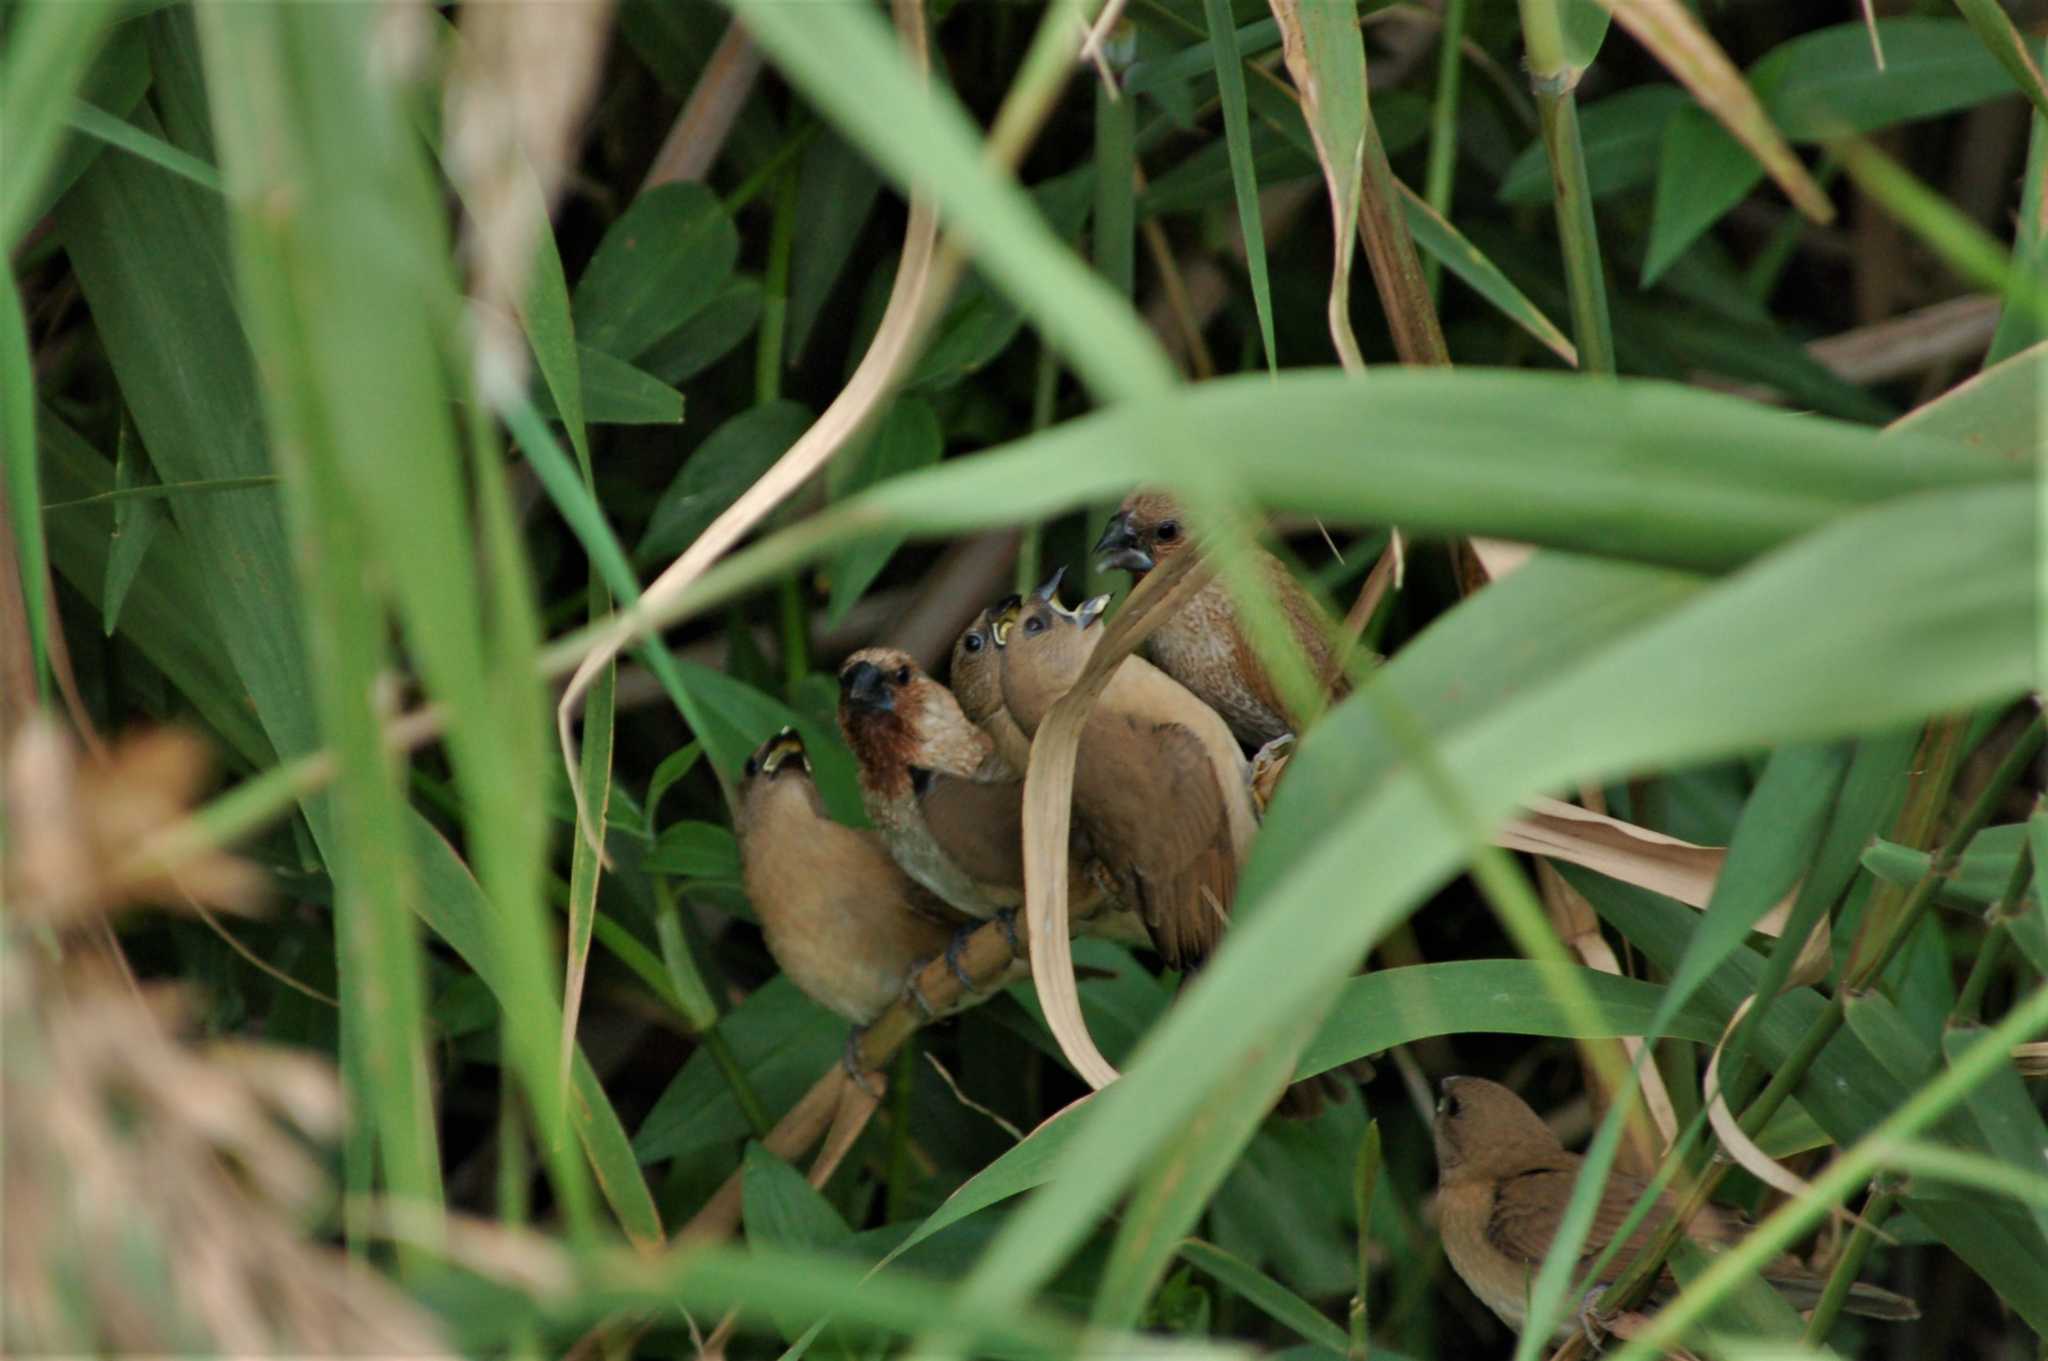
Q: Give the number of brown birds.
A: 6